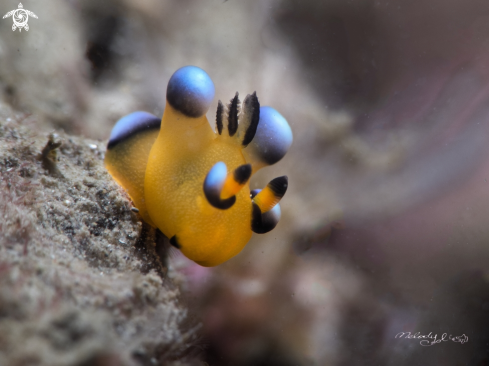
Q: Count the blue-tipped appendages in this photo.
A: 5